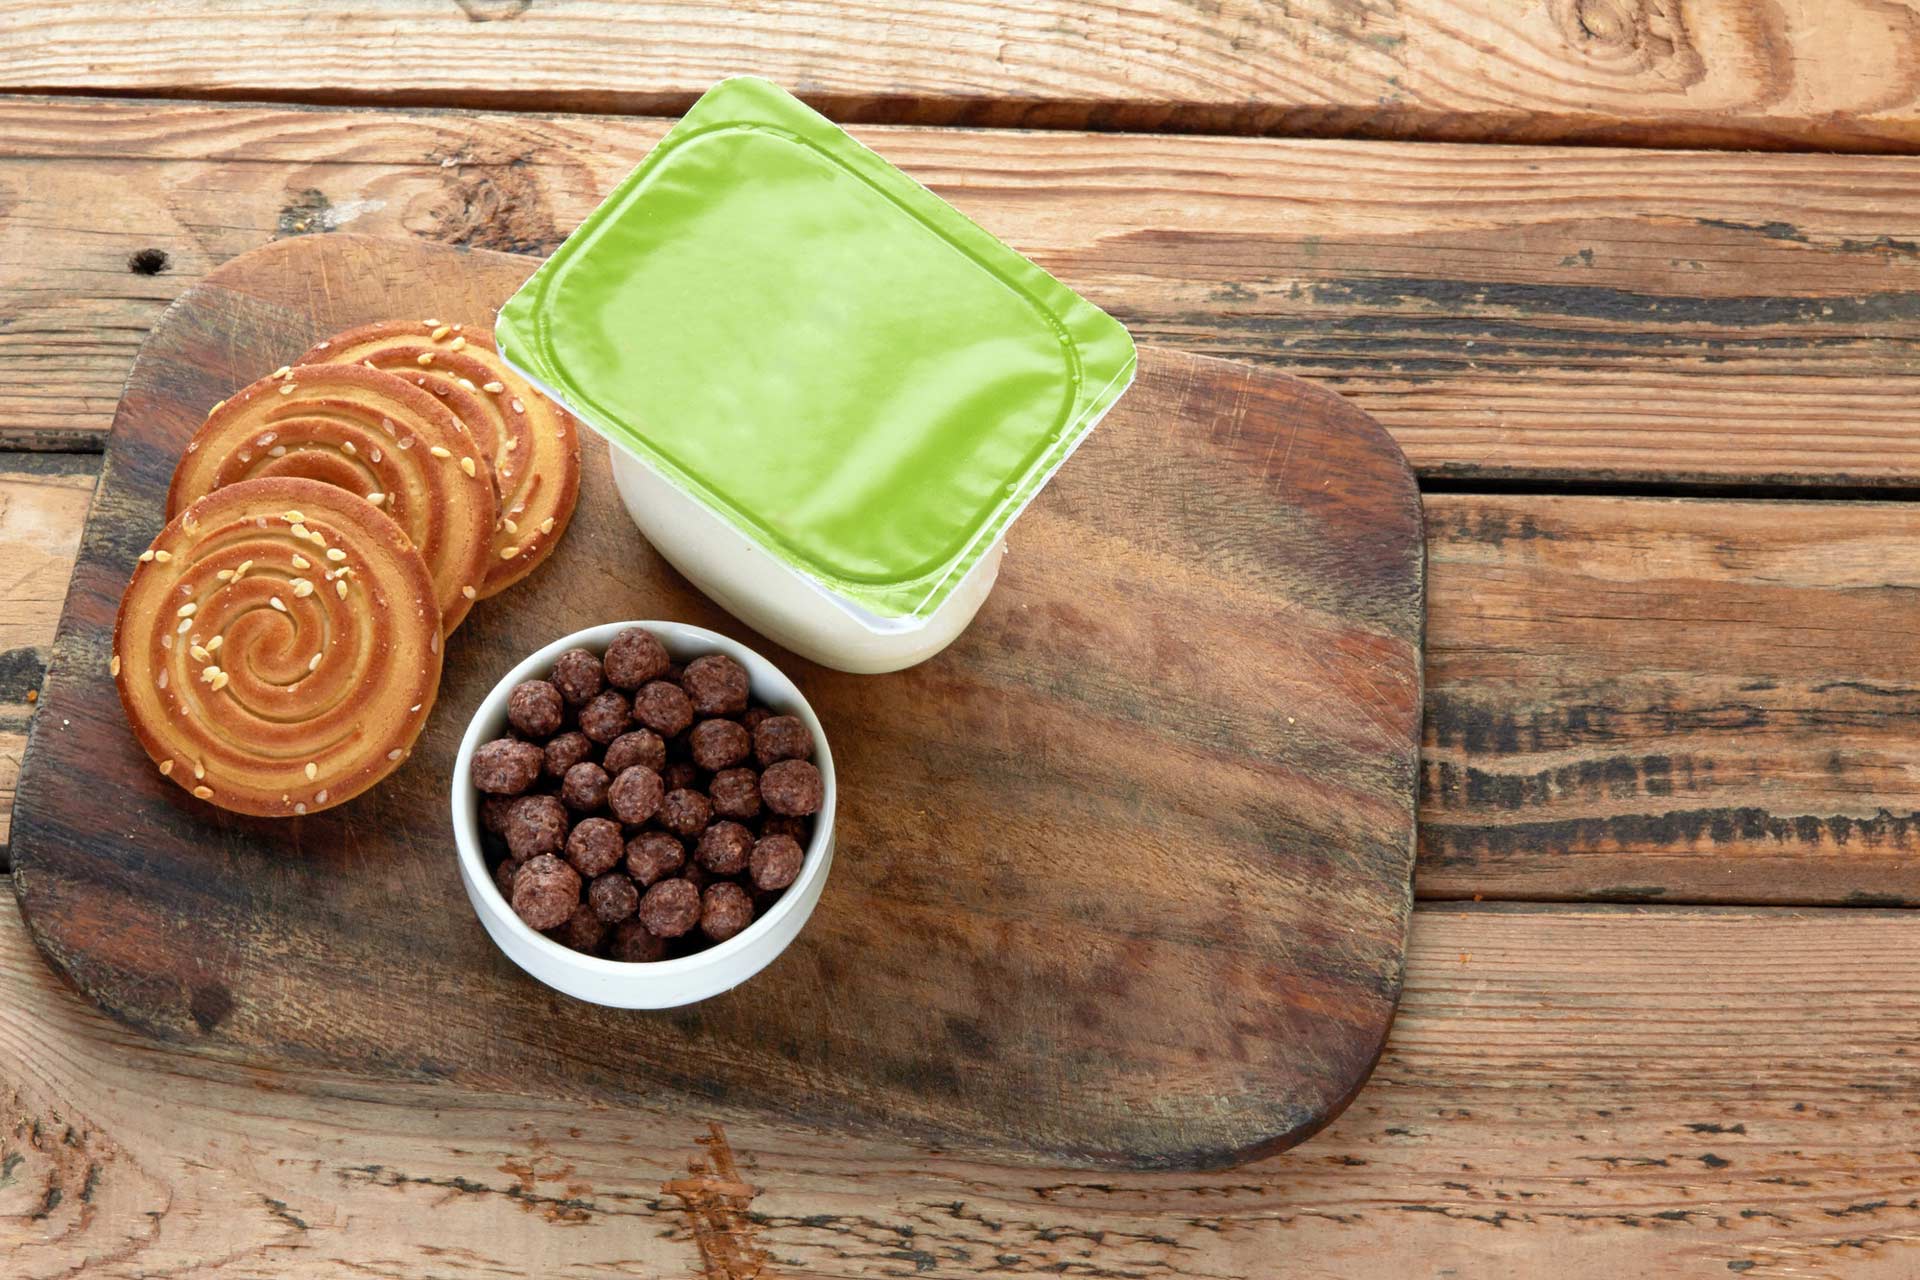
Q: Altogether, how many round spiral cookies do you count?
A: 3